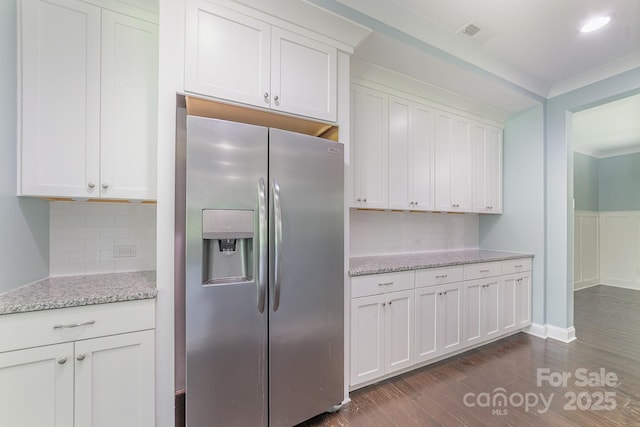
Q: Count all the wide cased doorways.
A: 1